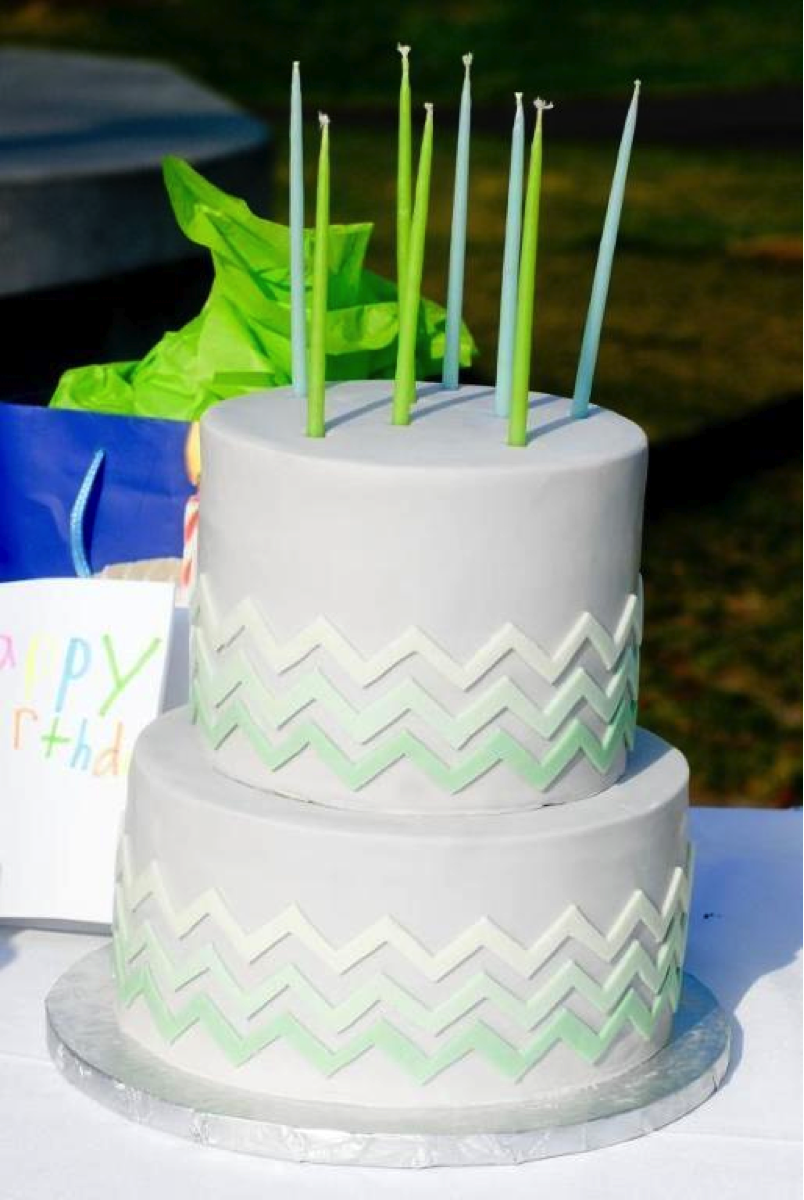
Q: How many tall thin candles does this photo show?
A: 8